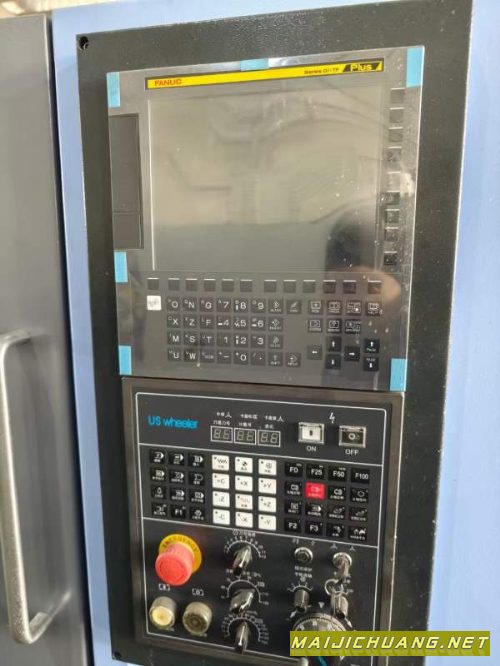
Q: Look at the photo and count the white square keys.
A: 12